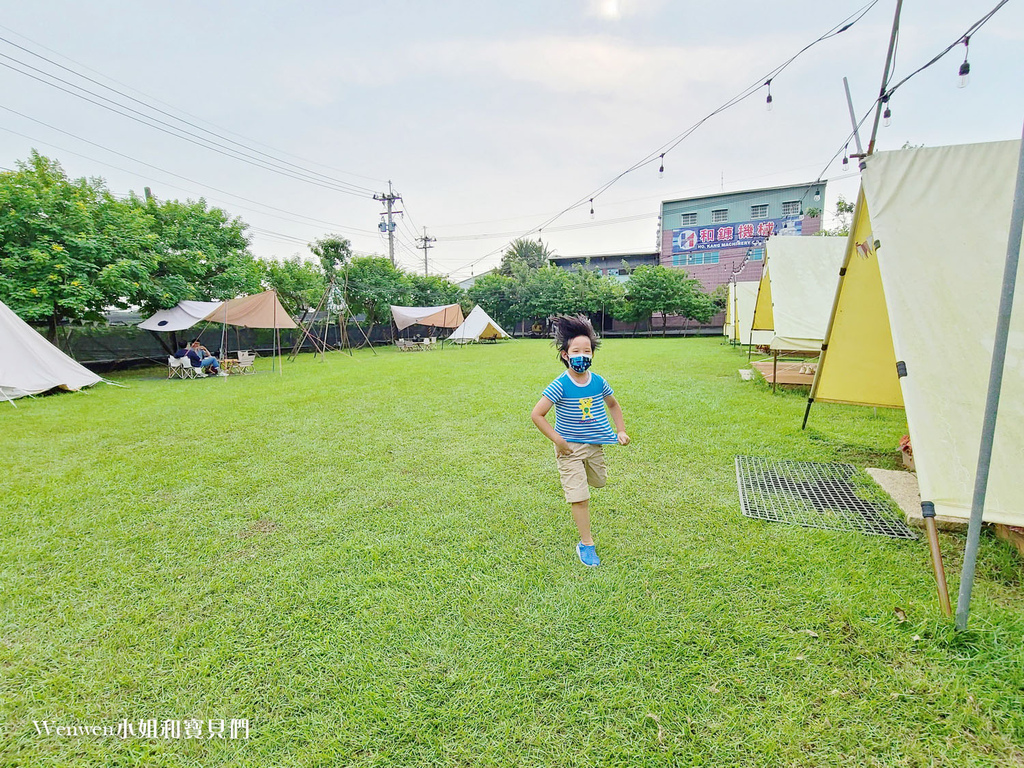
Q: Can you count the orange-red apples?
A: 0